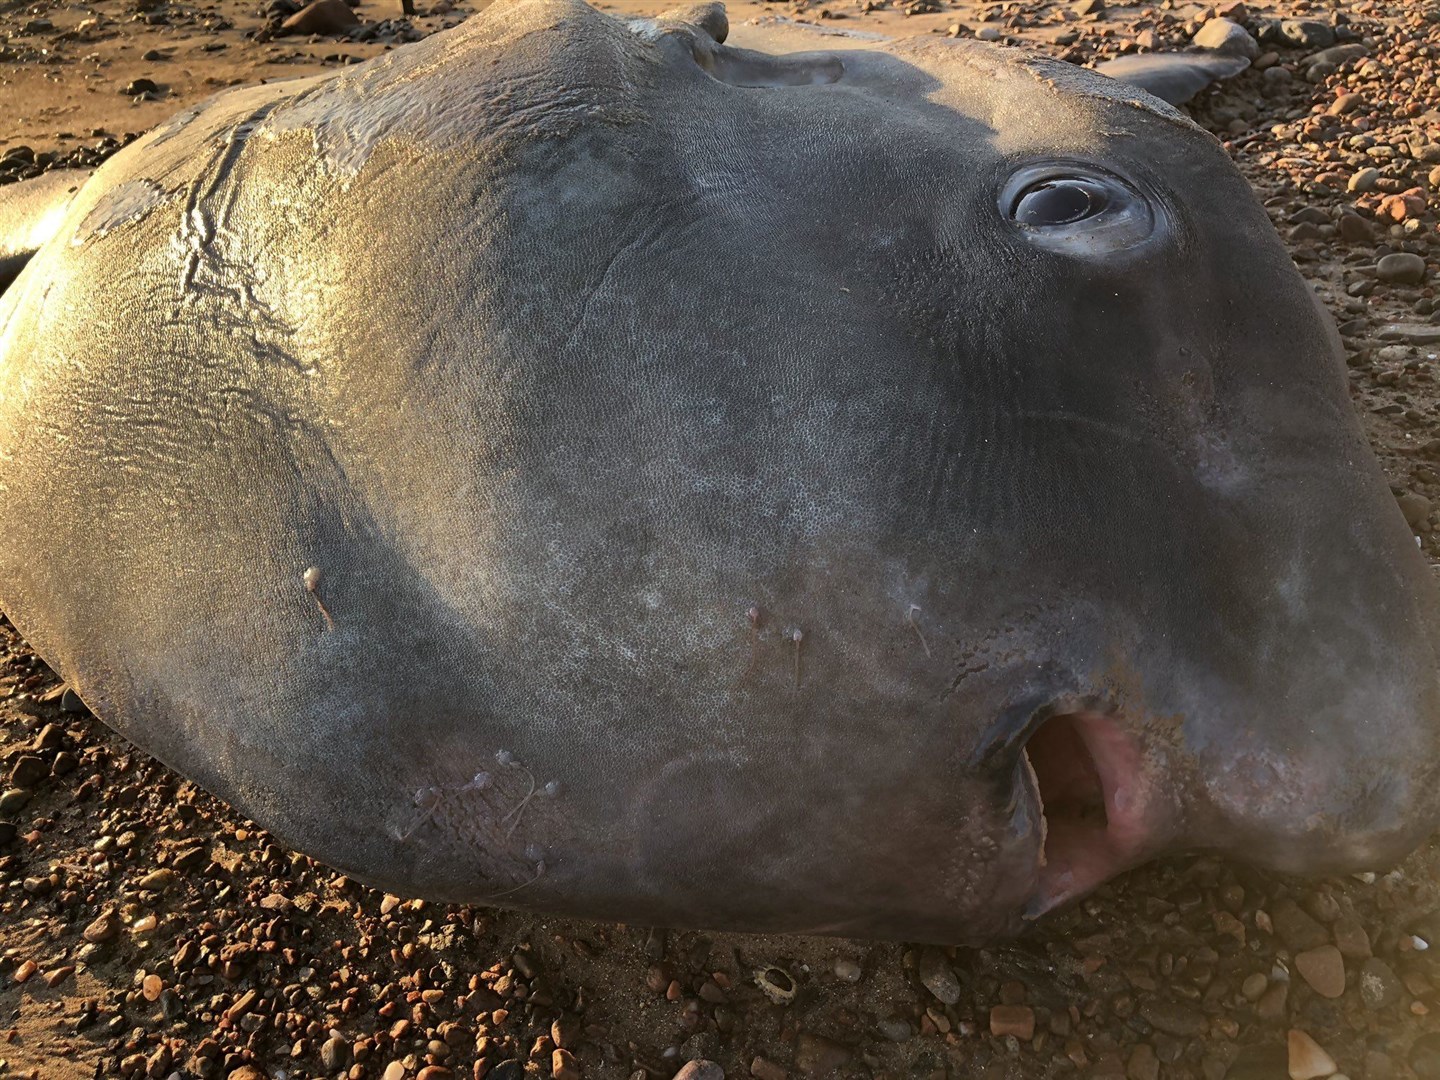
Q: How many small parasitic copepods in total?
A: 9